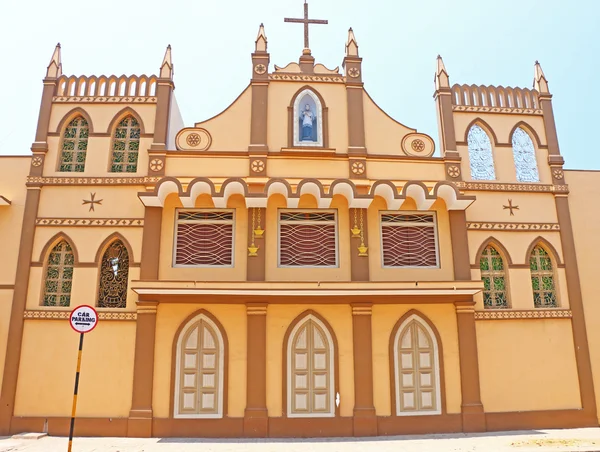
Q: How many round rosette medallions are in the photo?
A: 10